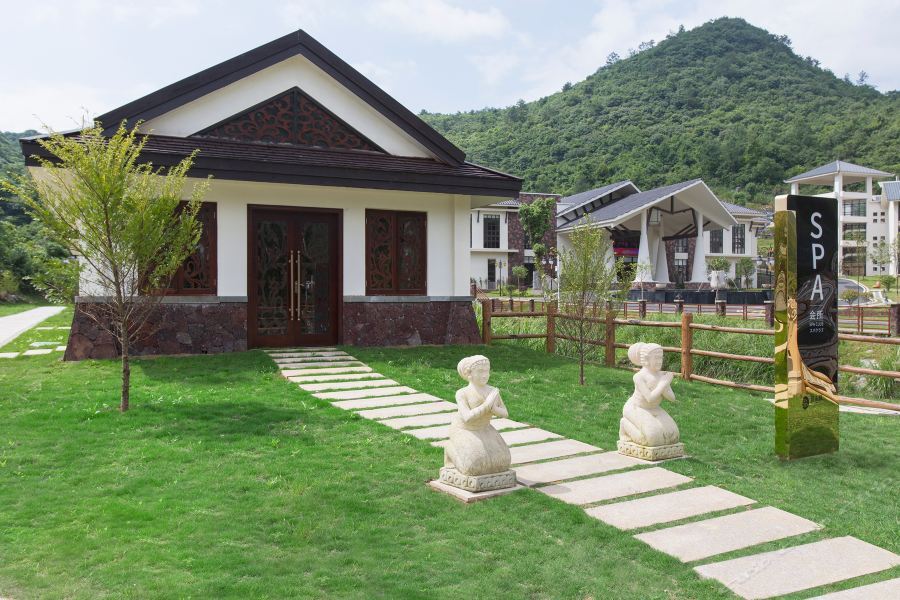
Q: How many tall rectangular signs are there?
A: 1